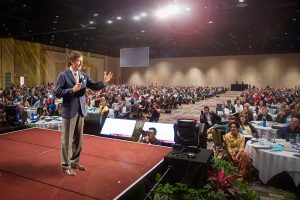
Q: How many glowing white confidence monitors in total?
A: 2